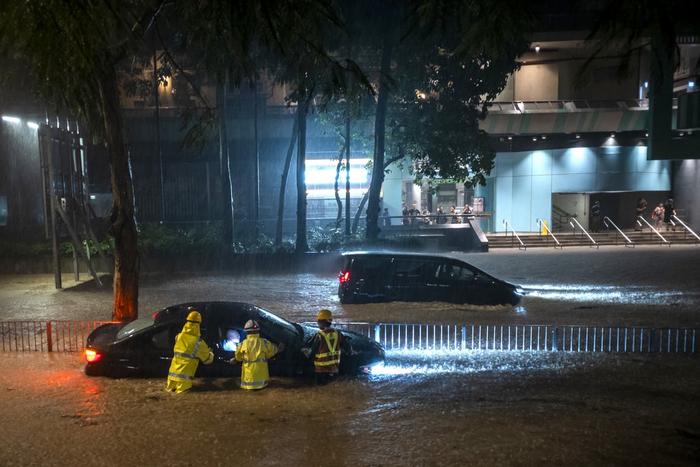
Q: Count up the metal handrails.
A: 6